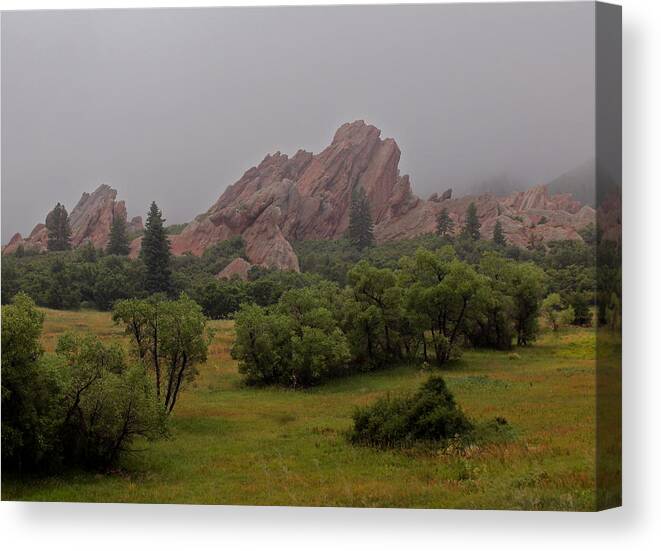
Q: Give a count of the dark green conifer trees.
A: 7